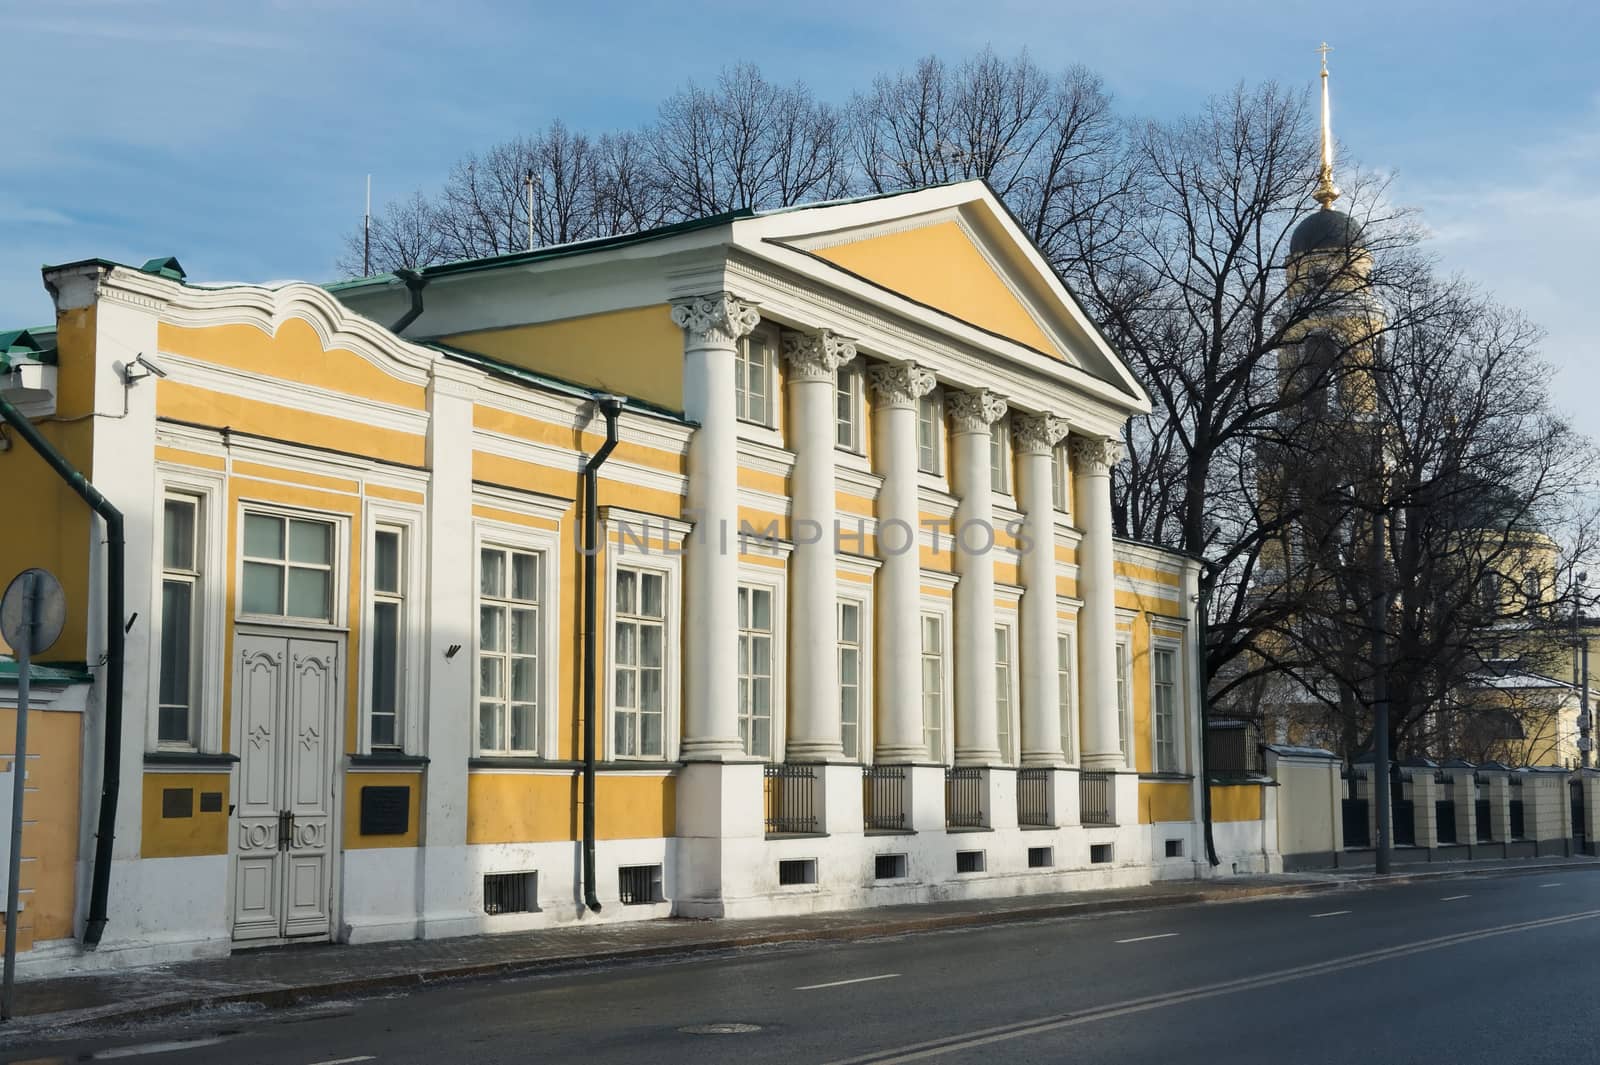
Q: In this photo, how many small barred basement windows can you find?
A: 8